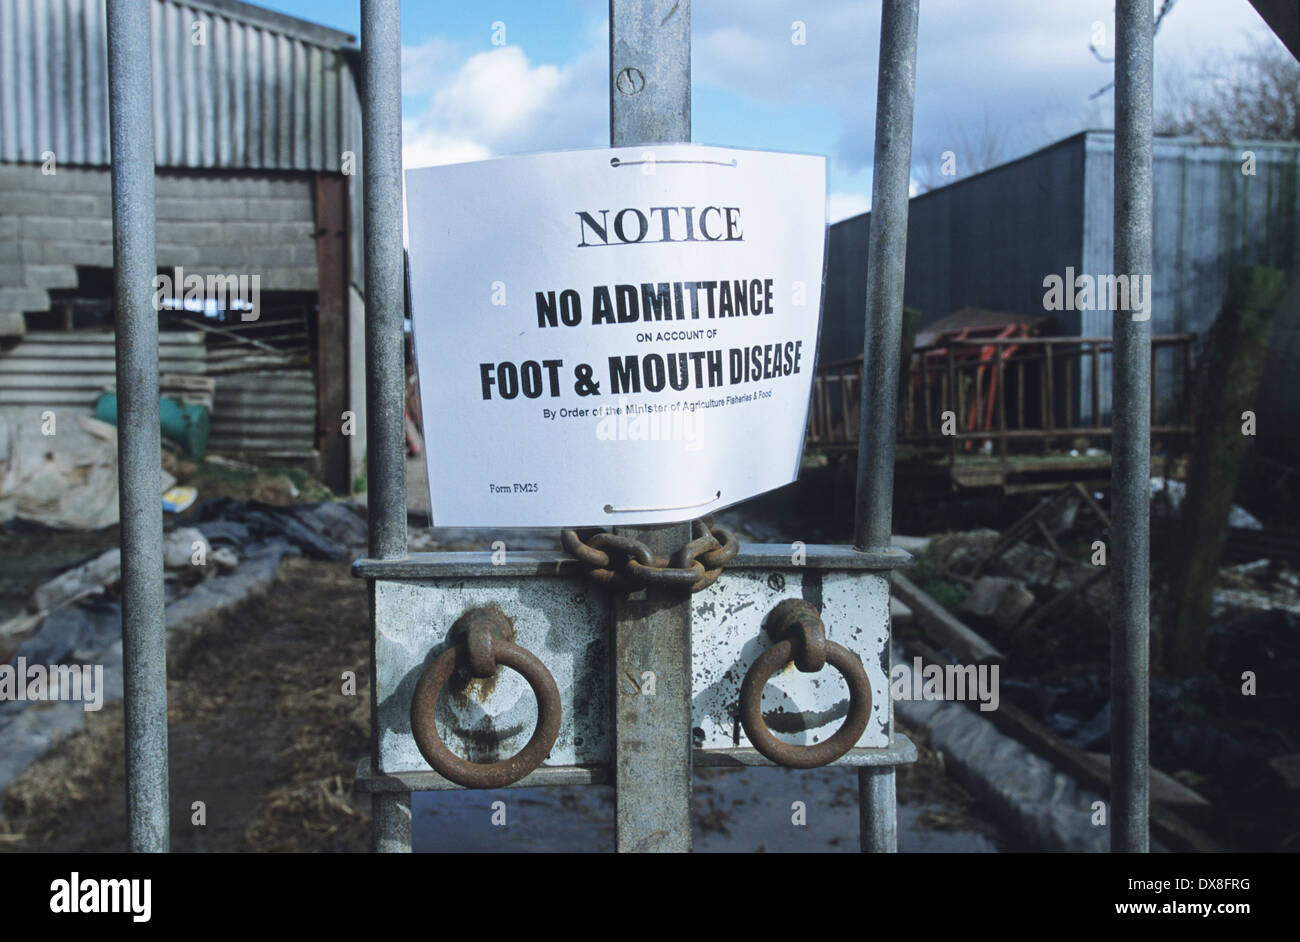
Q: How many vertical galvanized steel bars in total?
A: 5